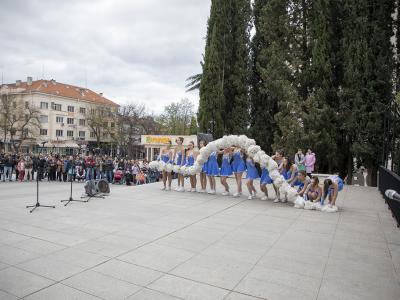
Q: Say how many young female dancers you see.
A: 14